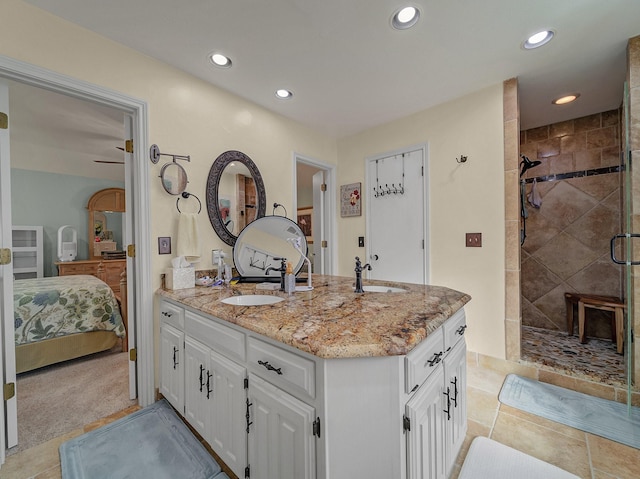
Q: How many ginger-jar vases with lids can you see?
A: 0